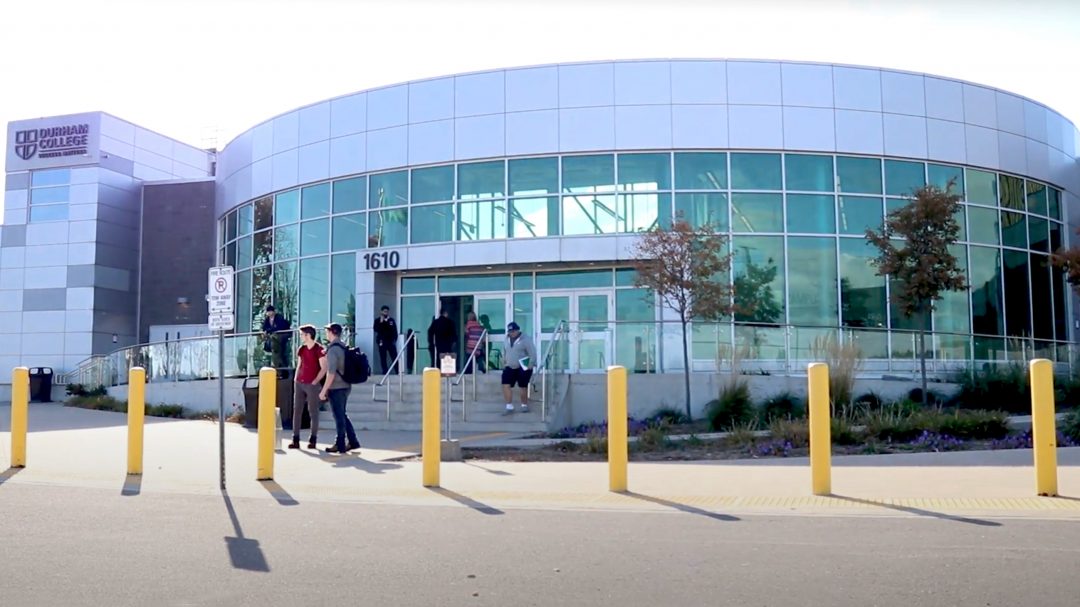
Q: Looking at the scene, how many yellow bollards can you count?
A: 7